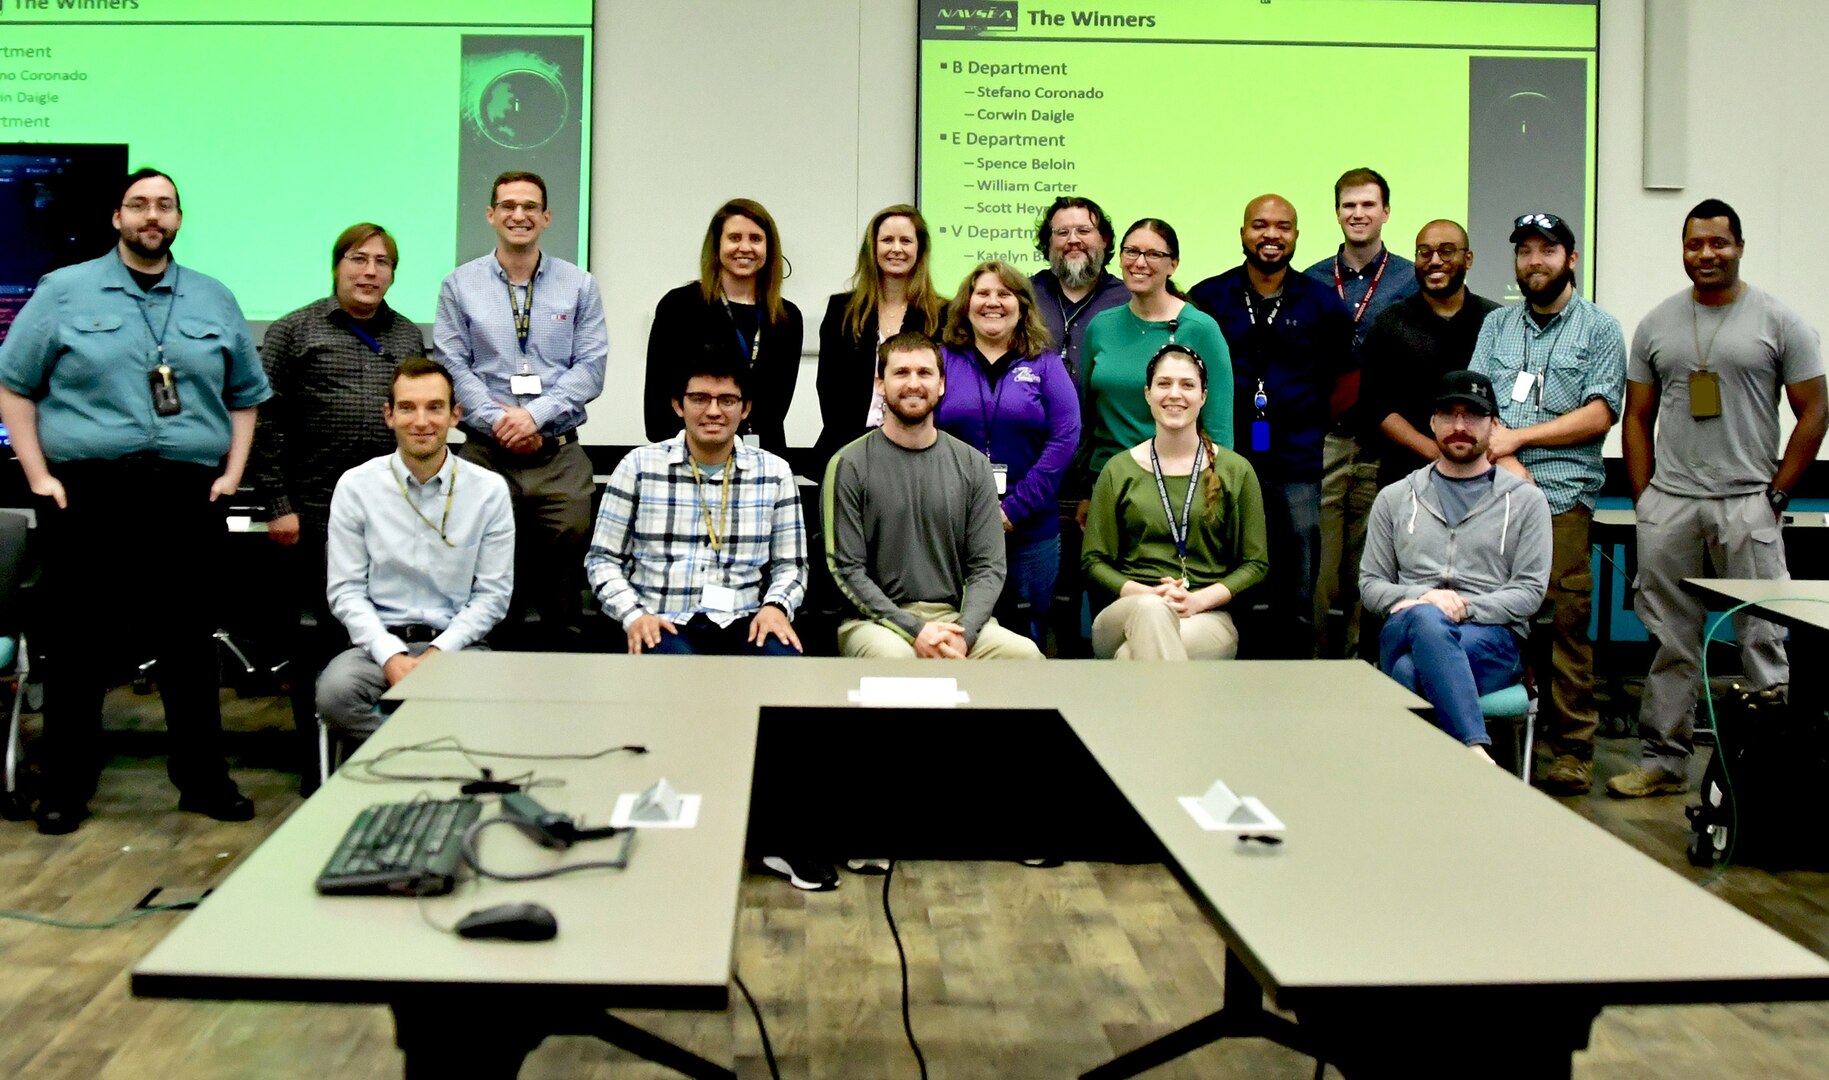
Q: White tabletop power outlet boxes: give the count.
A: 3